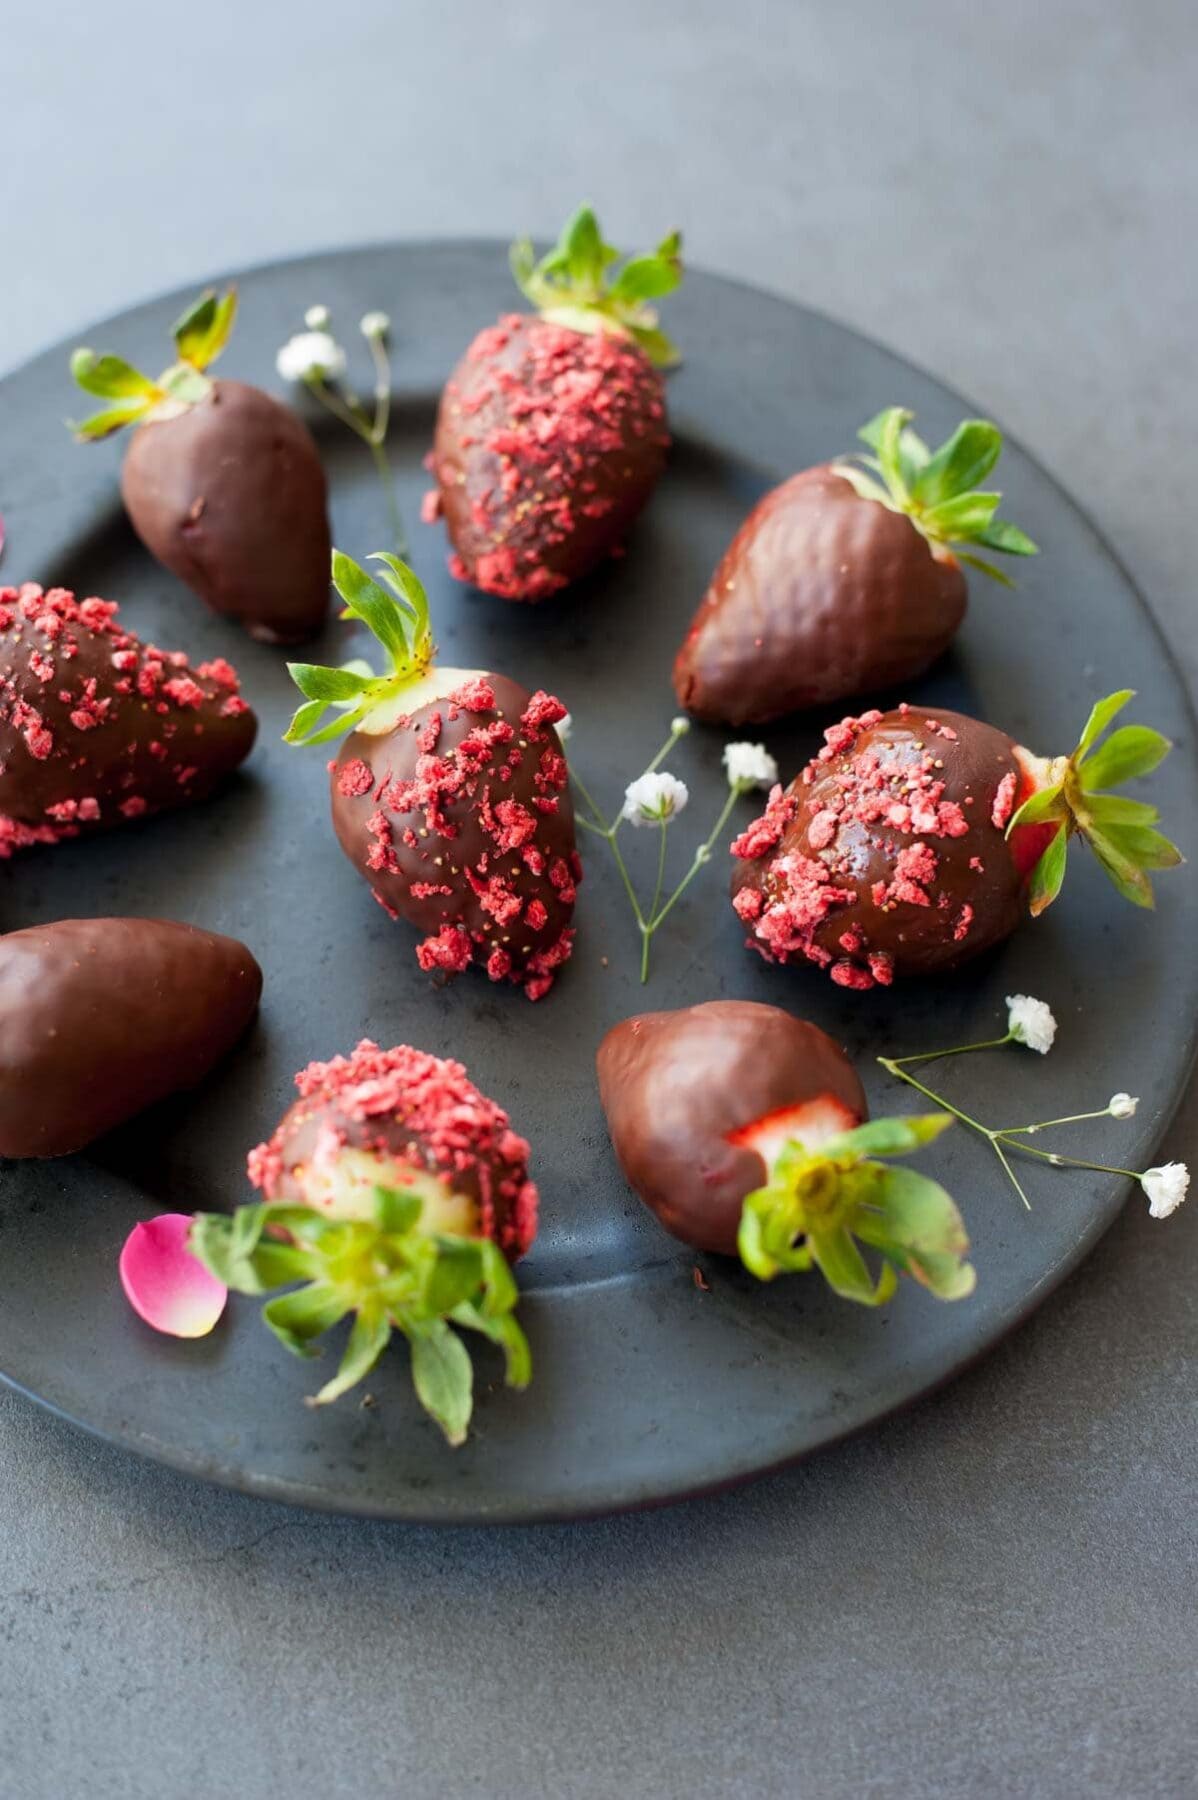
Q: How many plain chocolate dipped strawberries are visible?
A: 4